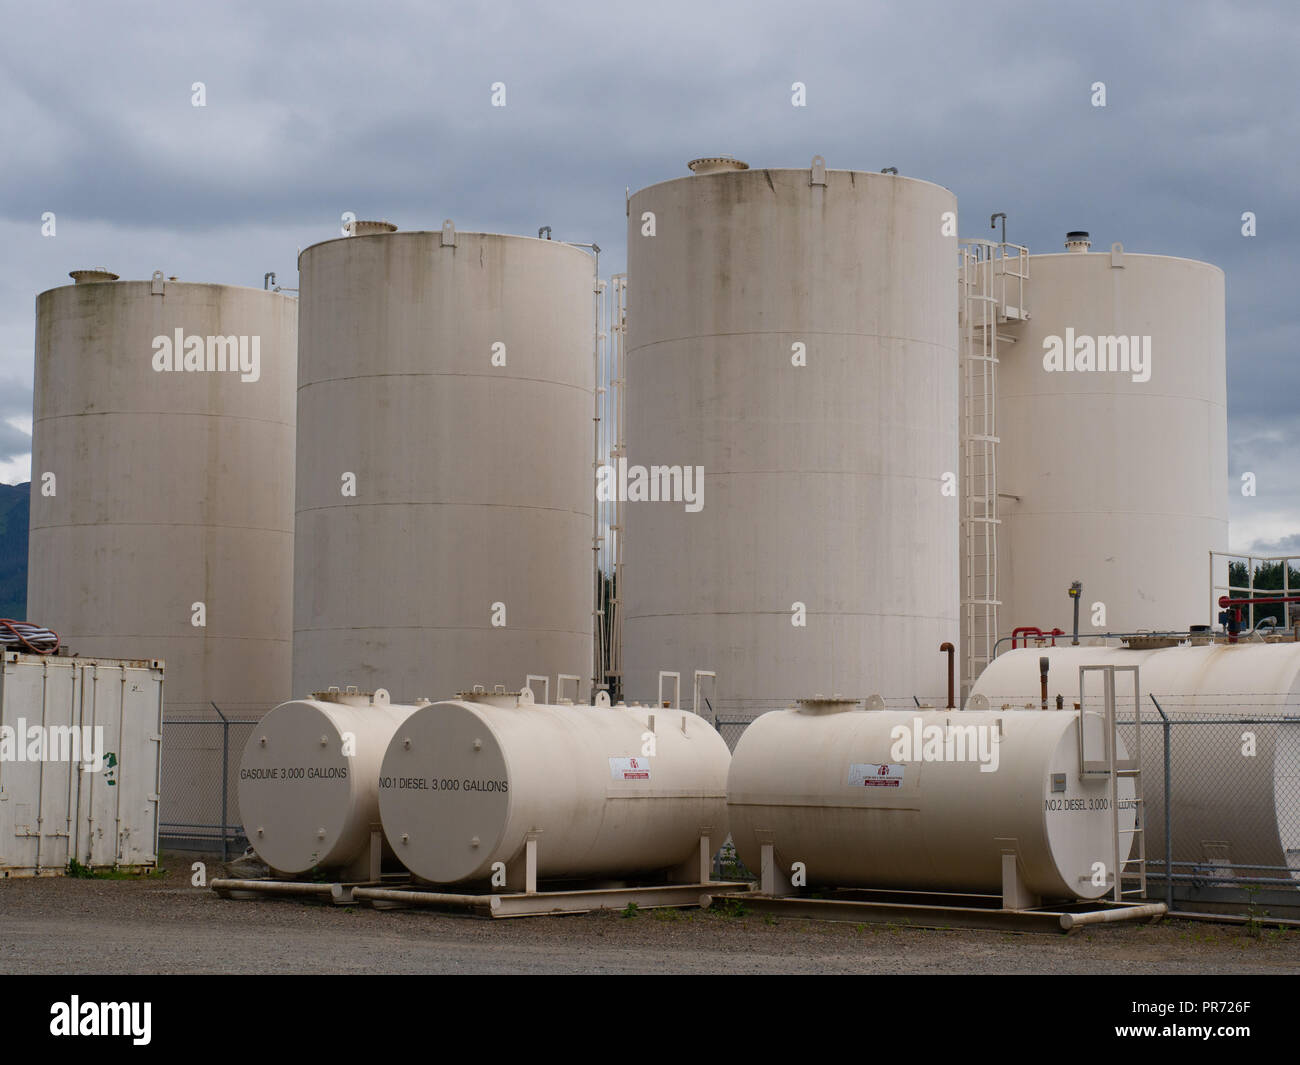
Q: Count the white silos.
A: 4